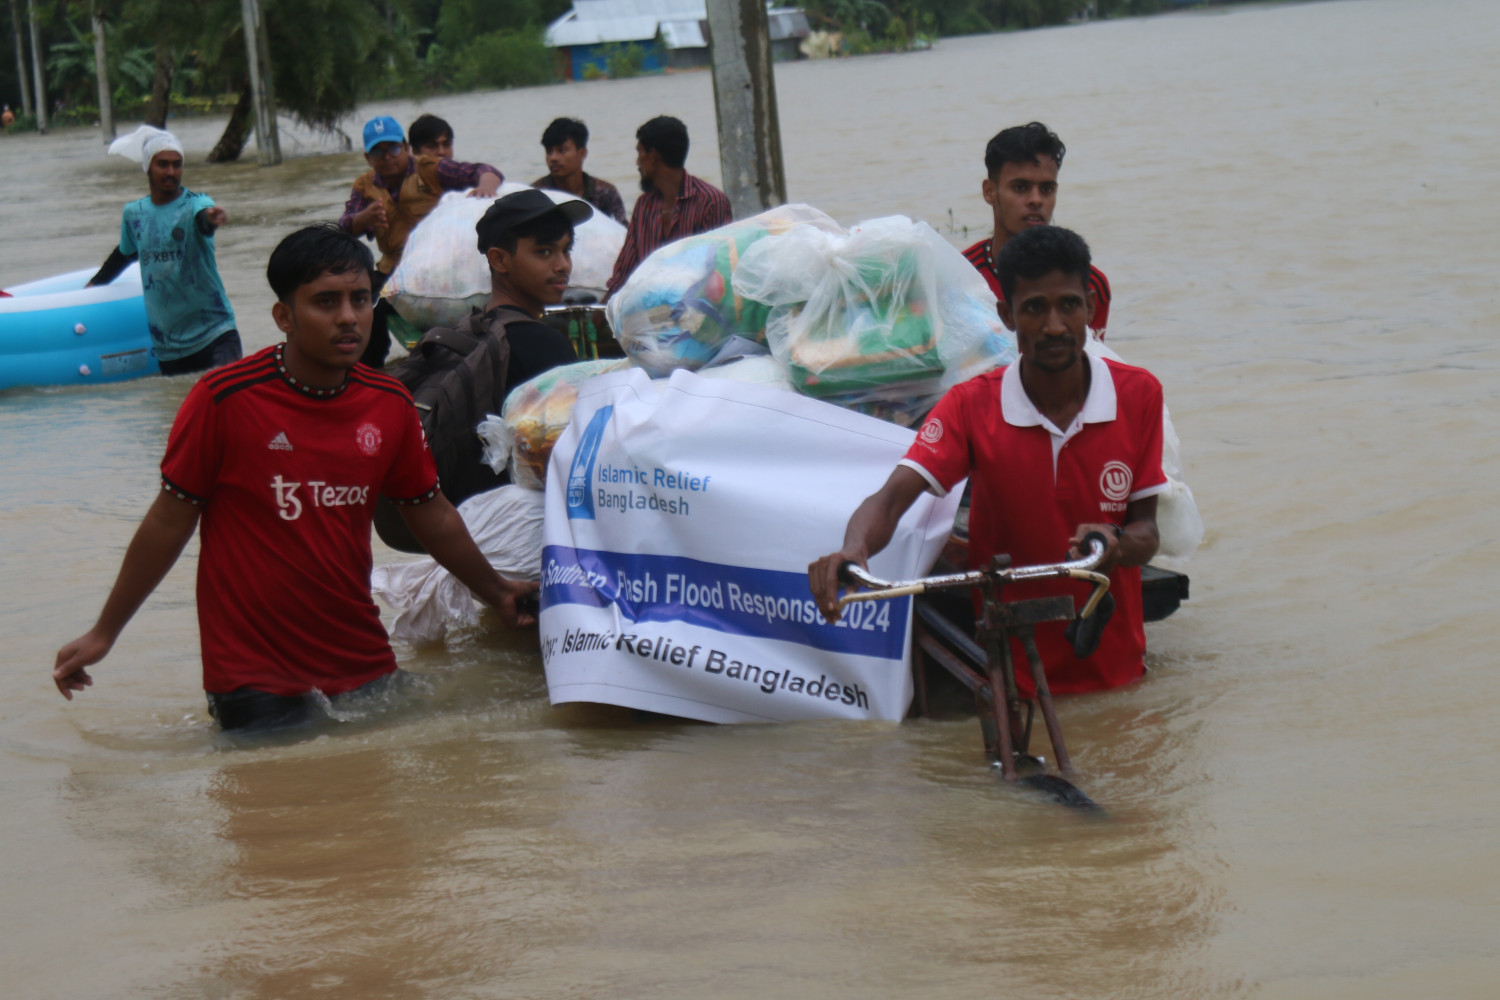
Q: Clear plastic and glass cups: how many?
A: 0